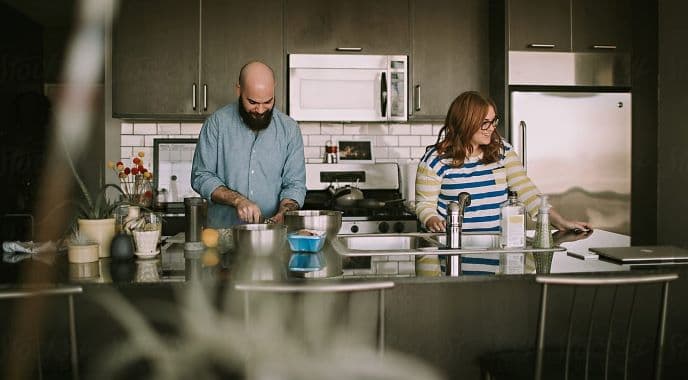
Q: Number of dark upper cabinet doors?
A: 6